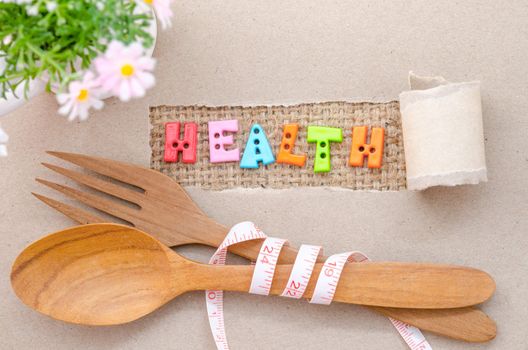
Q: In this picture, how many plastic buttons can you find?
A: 6